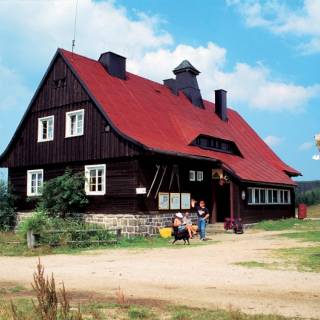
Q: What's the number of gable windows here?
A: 2